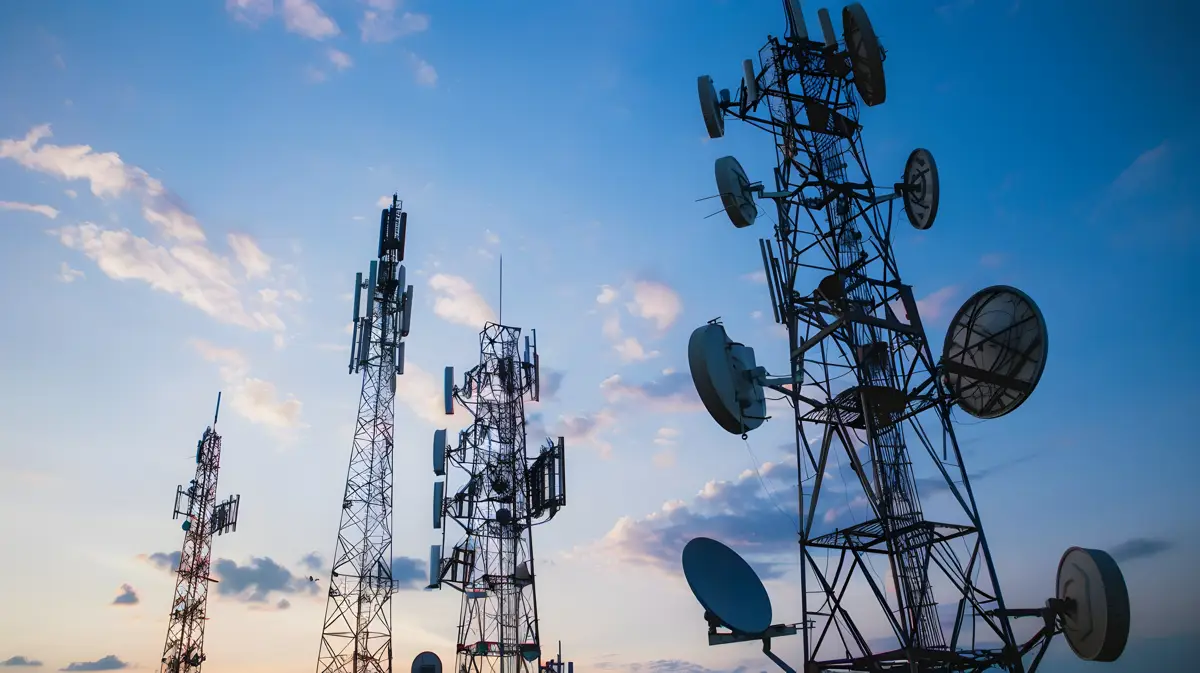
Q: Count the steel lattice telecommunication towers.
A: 4